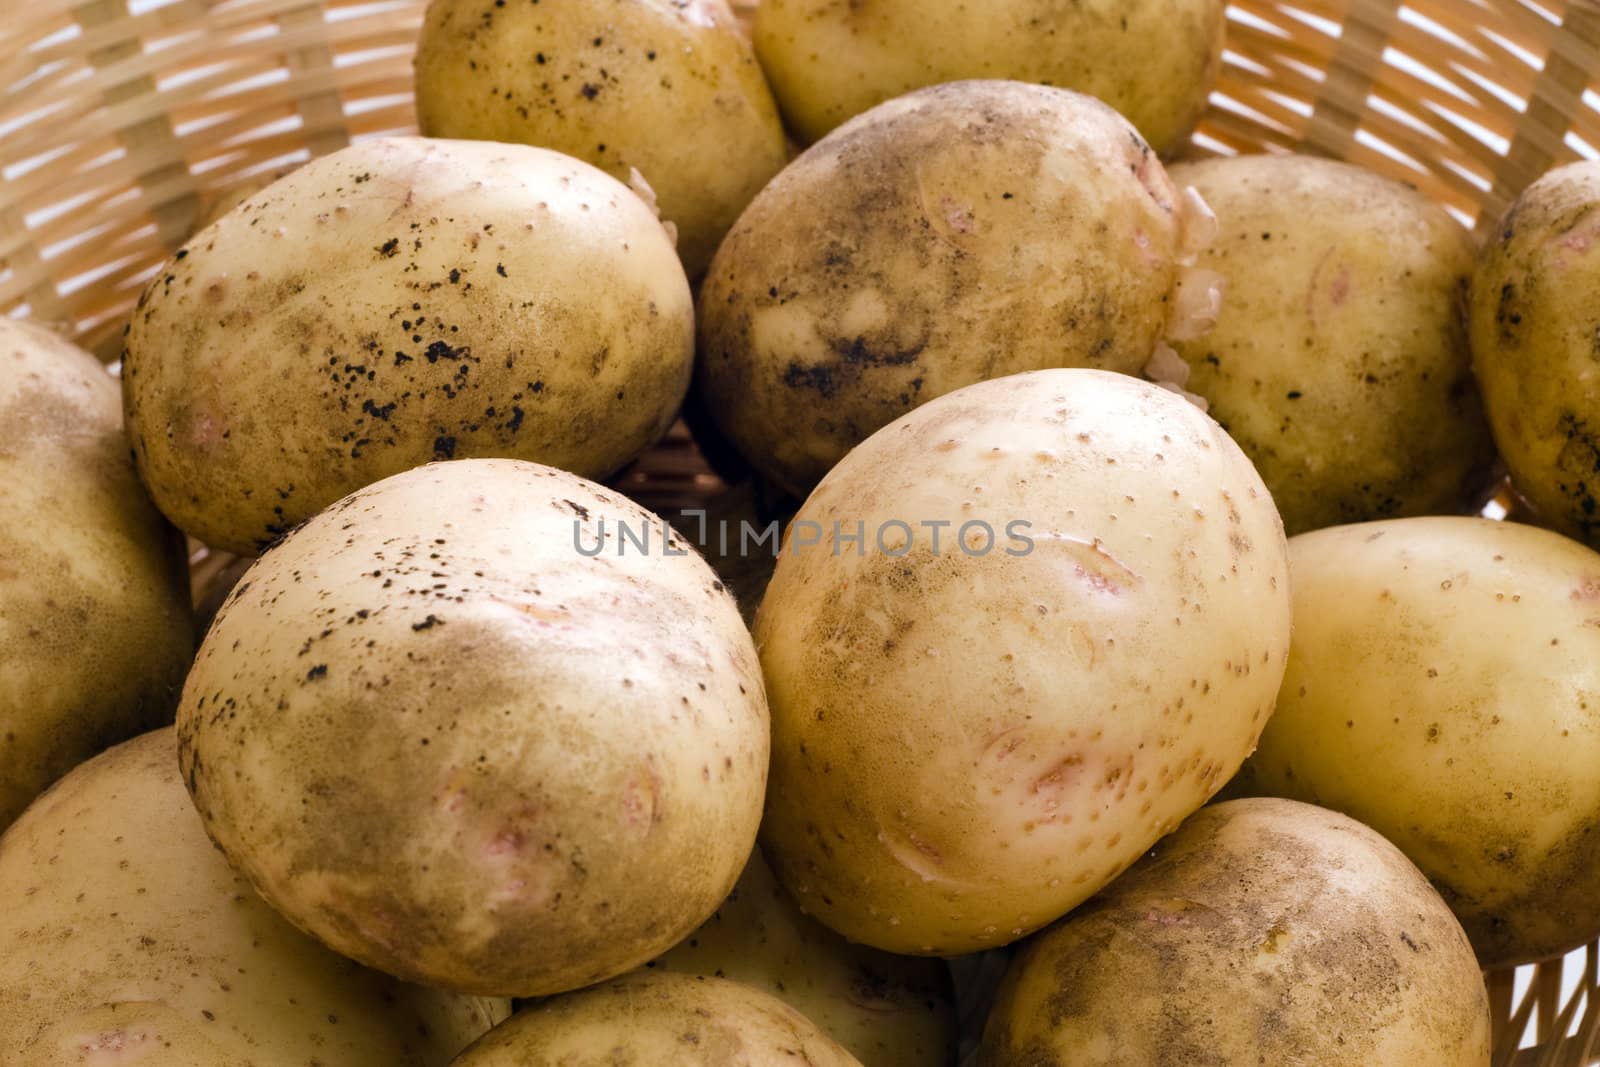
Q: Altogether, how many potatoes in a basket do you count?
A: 14